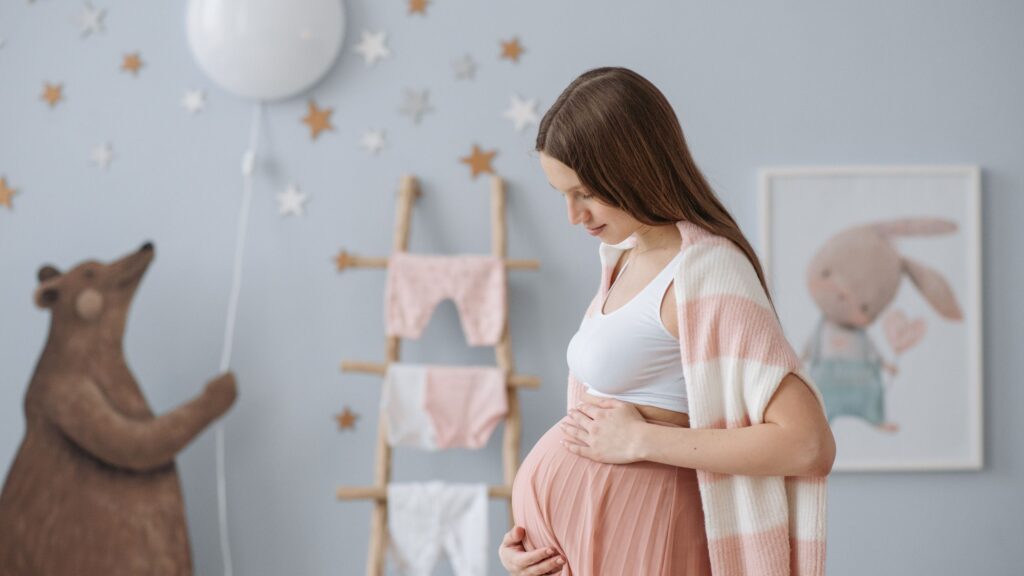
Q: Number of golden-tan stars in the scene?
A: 9